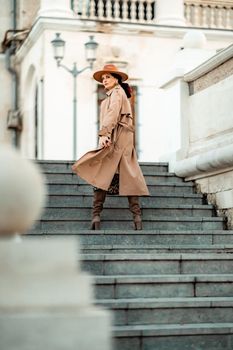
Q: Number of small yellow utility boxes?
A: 0